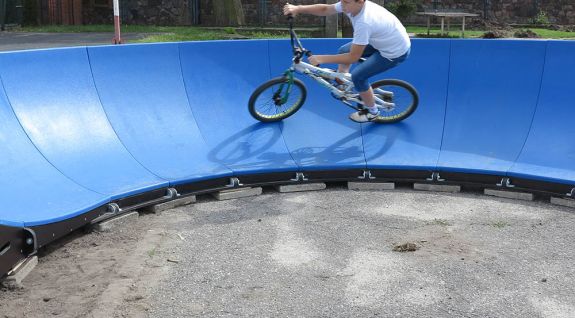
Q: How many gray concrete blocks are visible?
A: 9